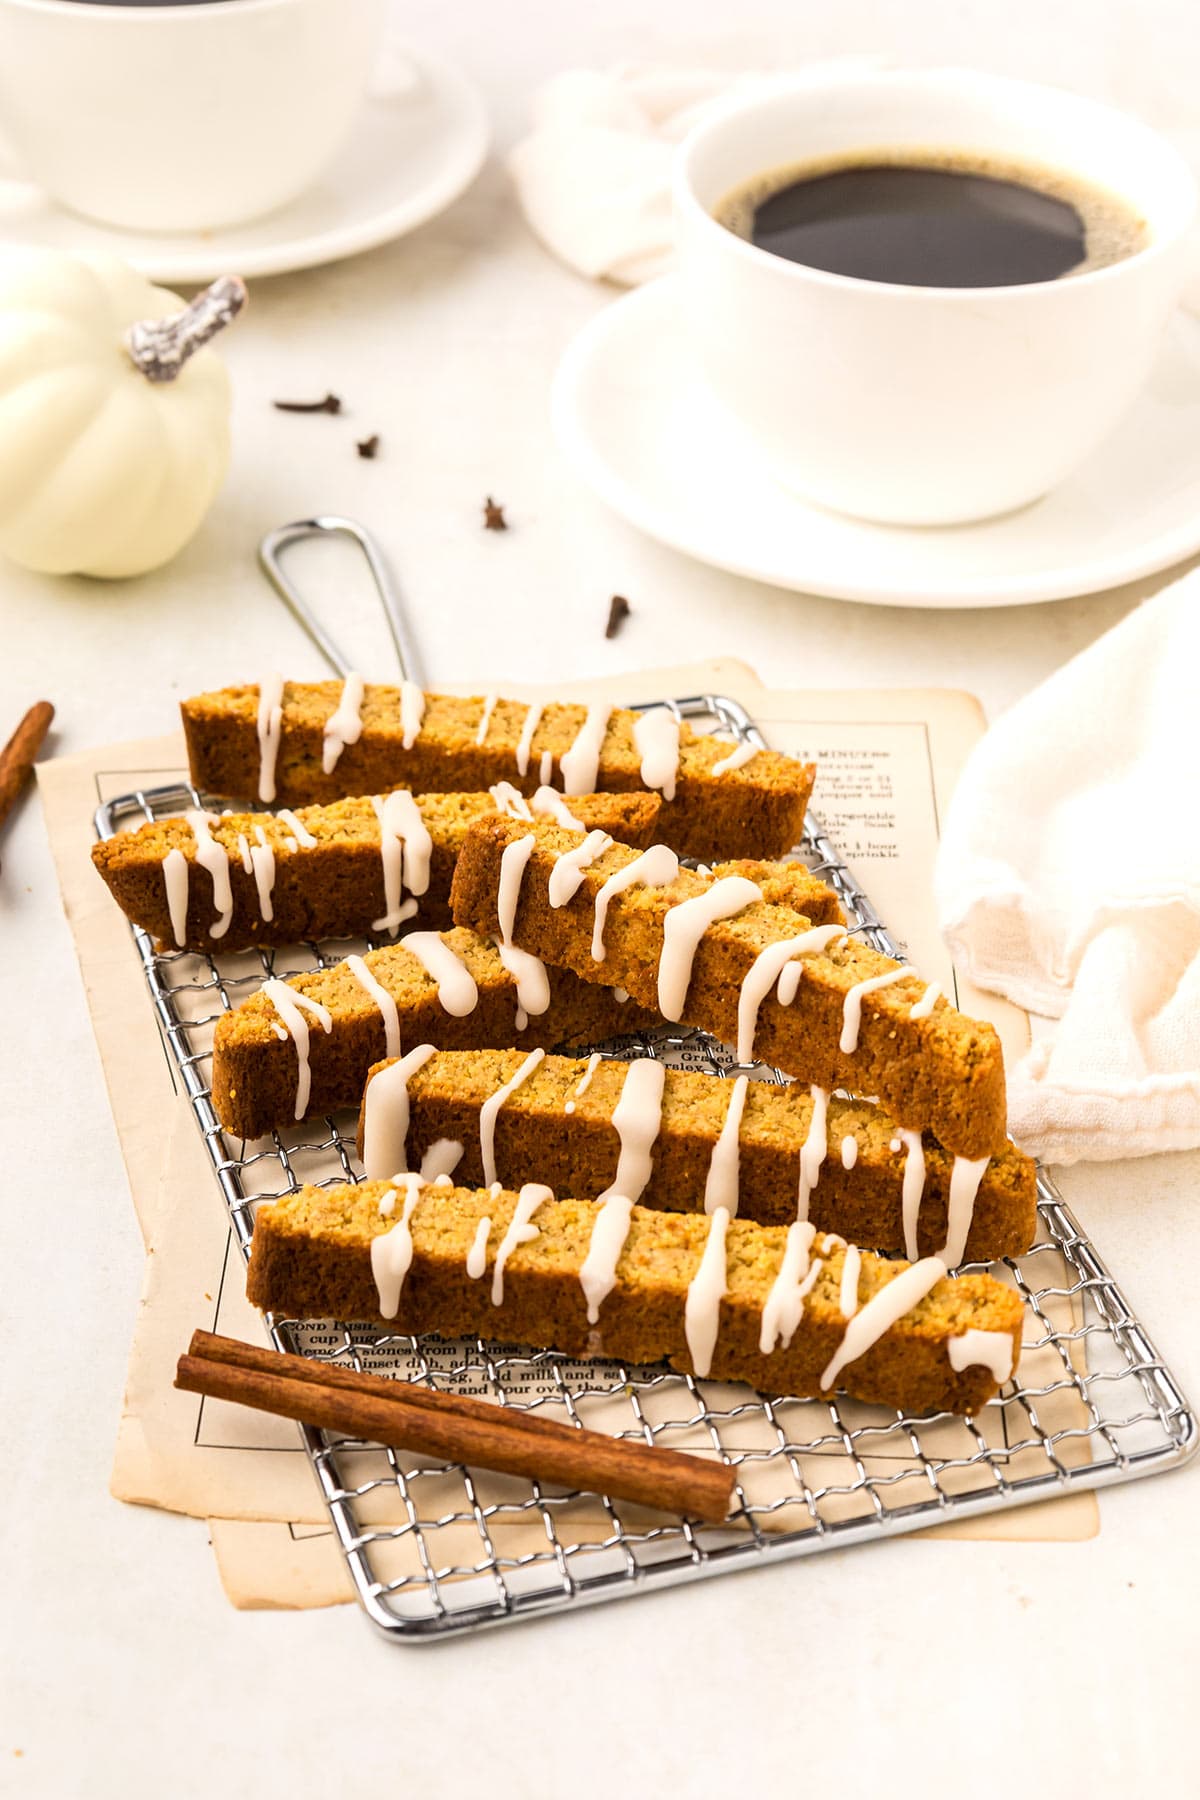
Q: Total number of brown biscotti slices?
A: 6